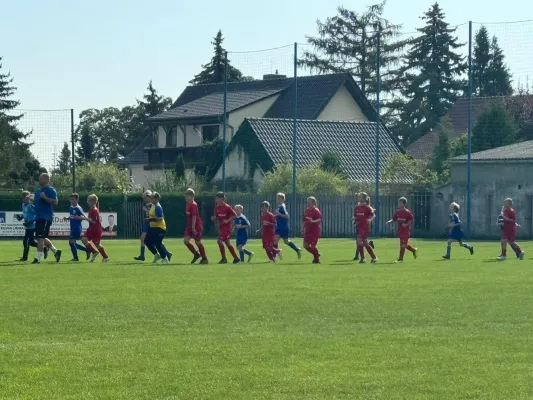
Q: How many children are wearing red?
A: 8